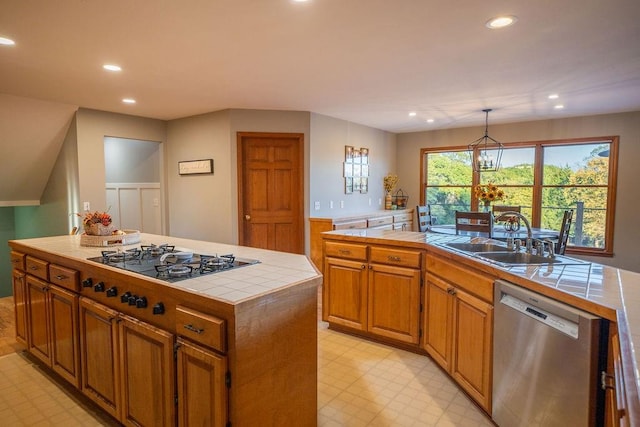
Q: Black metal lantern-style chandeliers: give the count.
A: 1